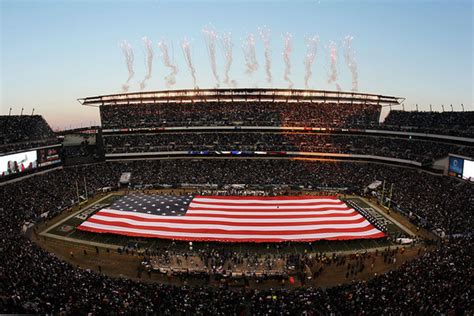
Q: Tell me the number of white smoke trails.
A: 12